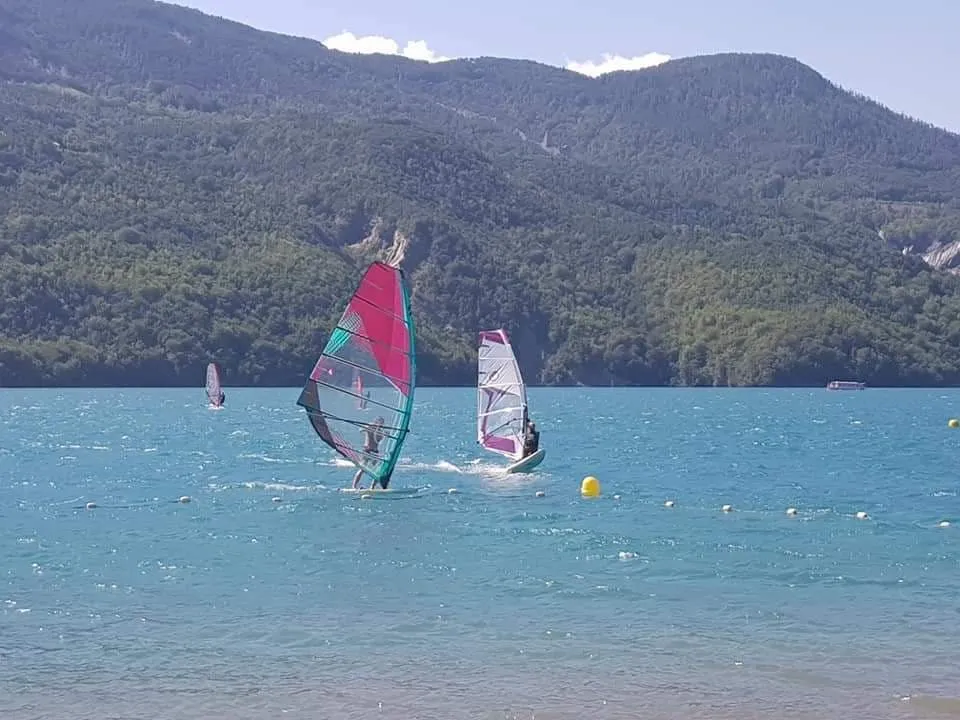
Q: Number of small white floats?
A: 12